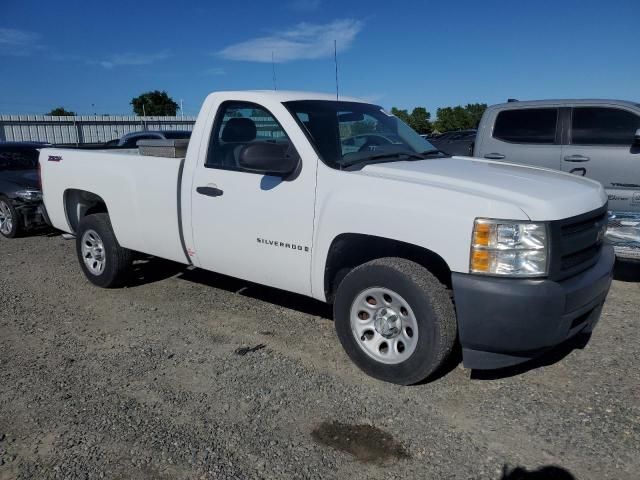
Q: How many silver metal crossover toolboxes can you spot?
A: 1